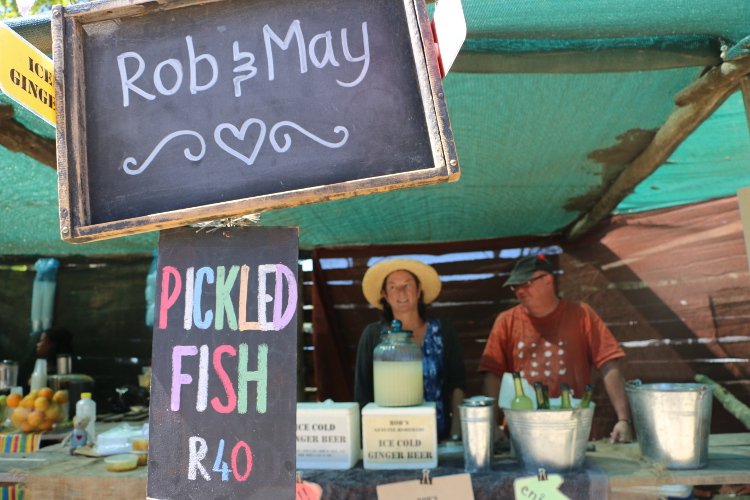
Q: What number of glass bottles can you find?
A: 5